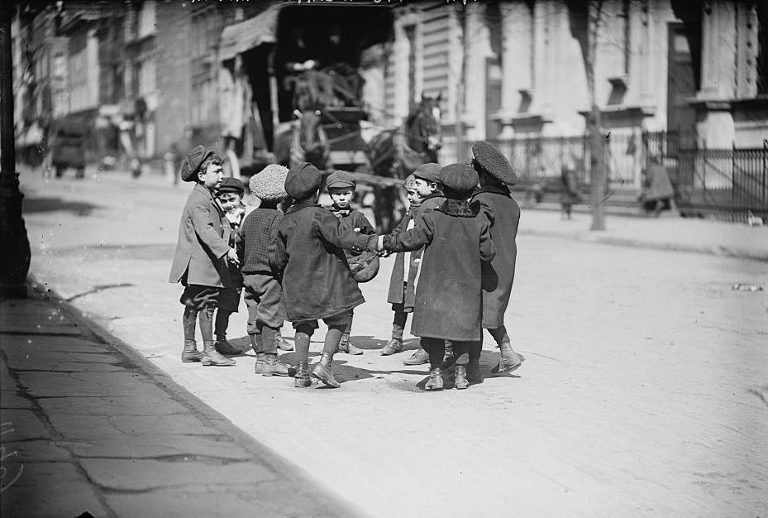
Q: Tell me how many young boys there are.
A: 9